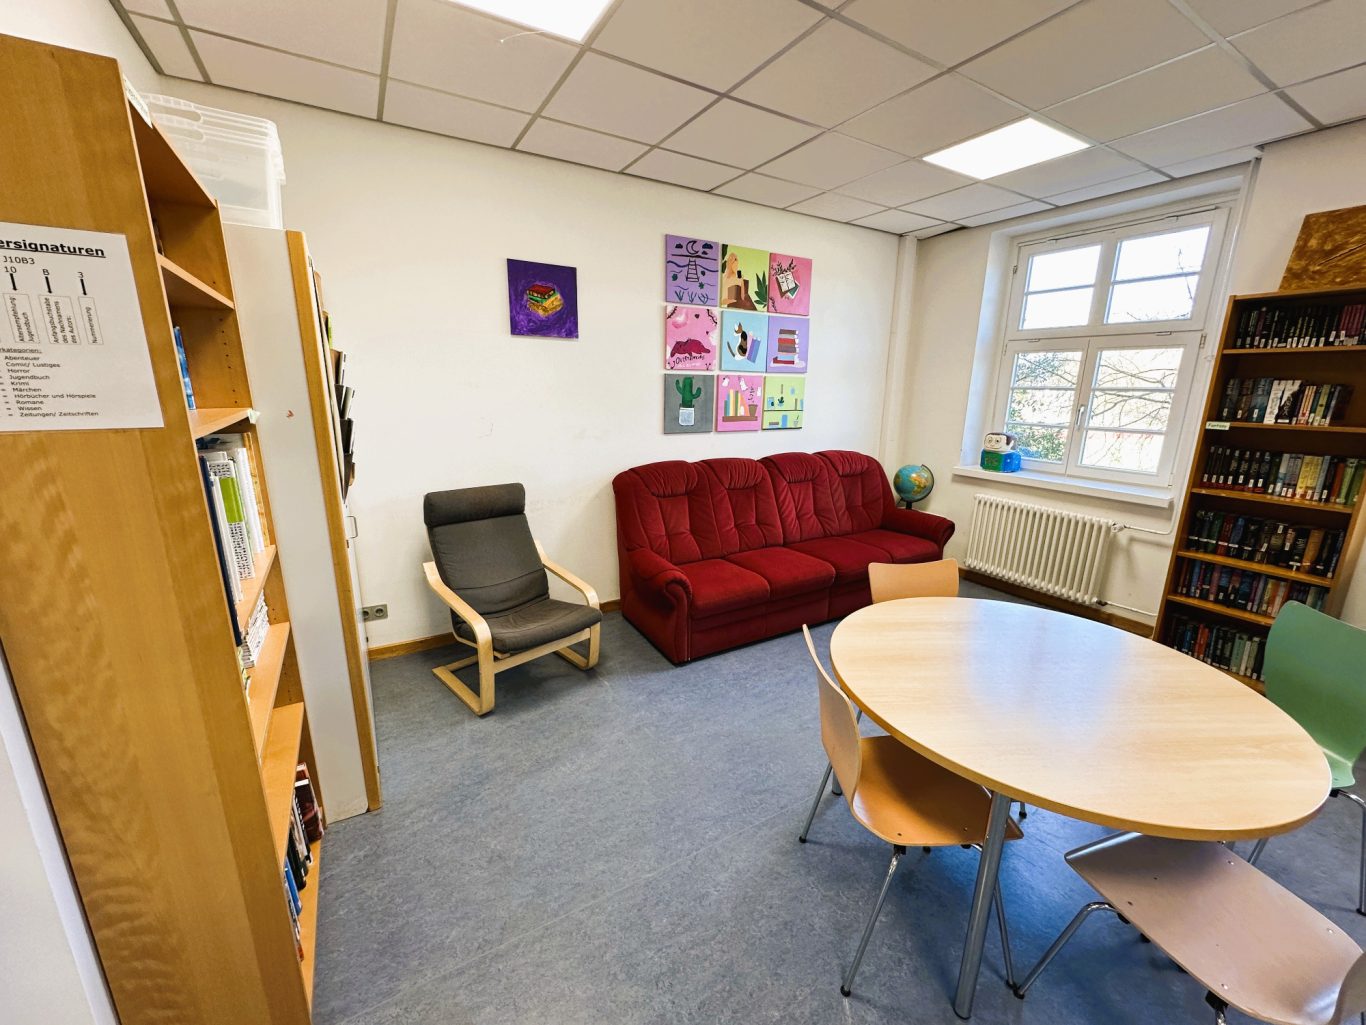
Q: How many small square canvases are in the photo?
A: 10